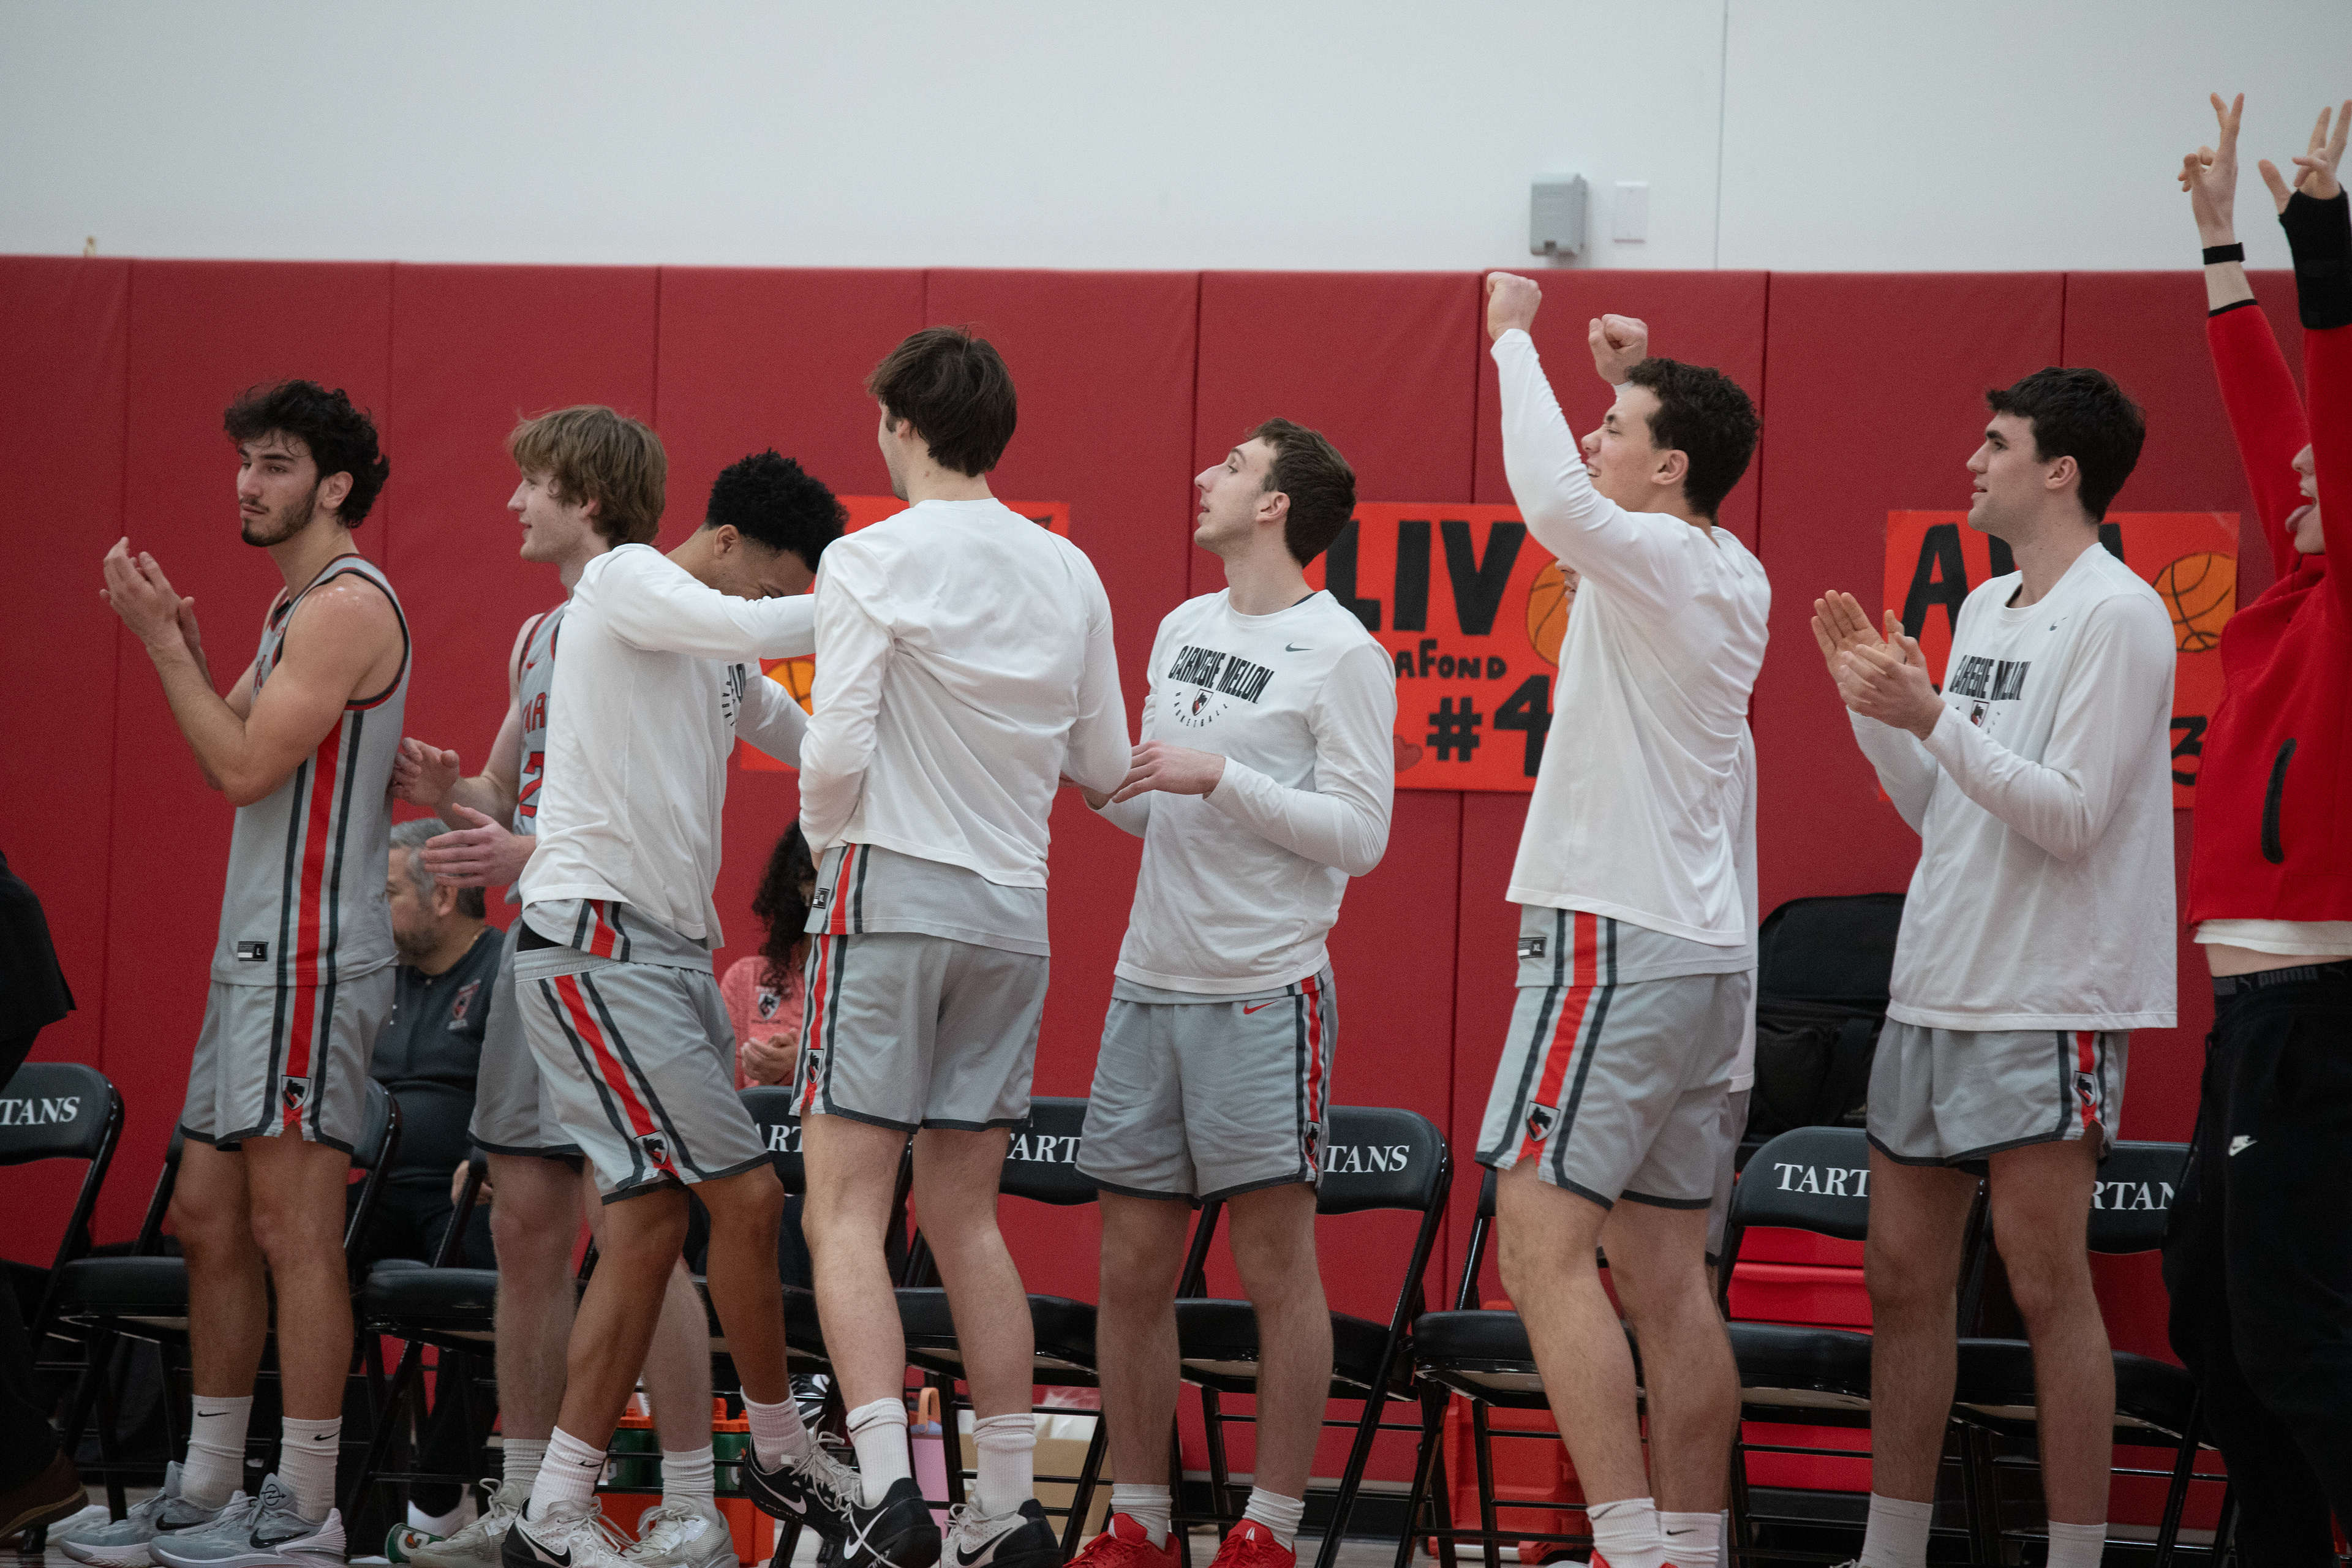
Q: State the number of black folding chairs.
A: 9